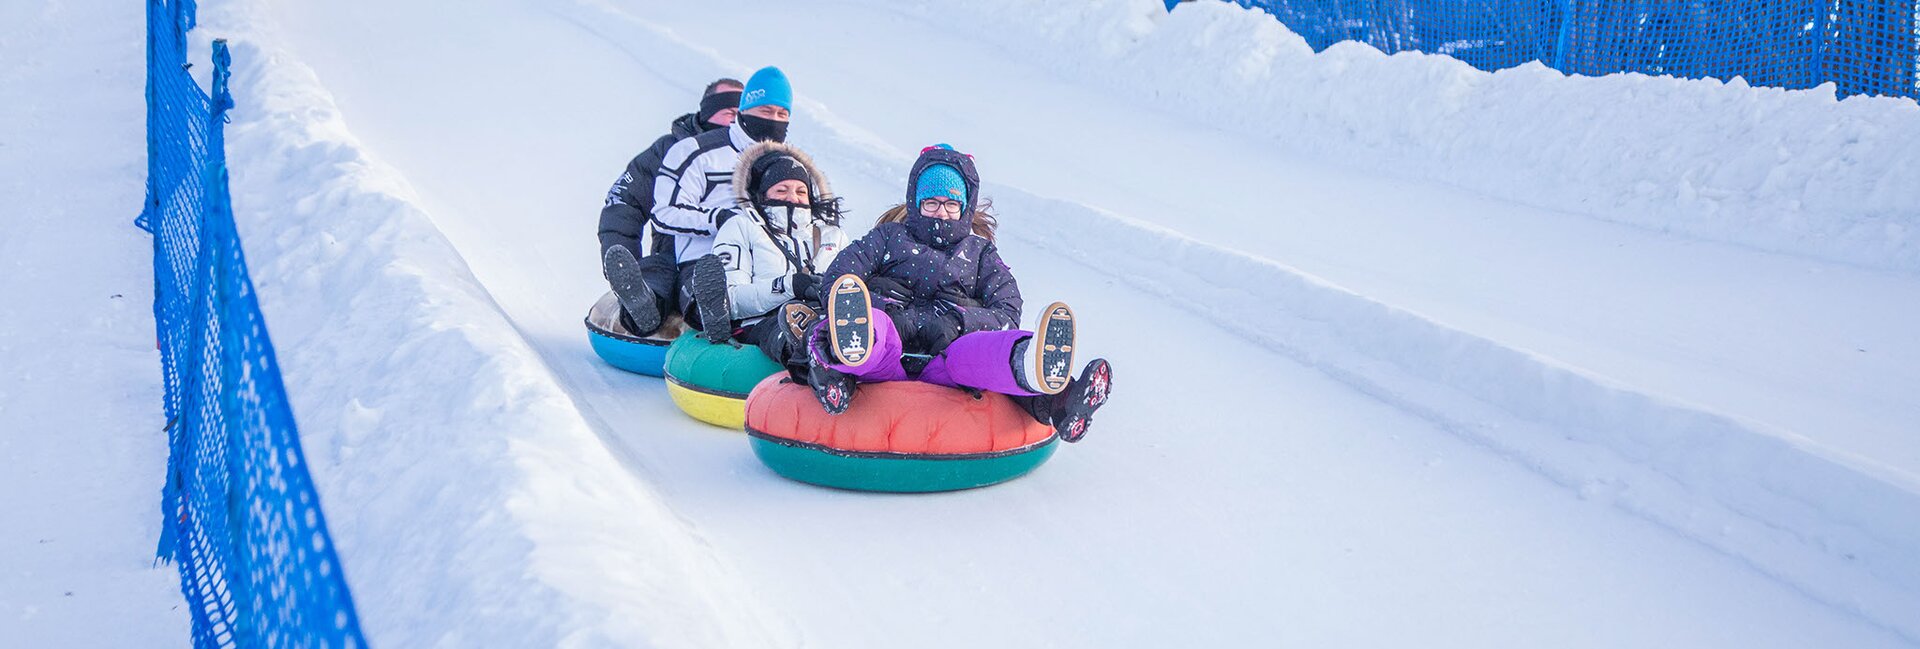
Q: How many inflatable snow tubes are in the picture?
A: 3